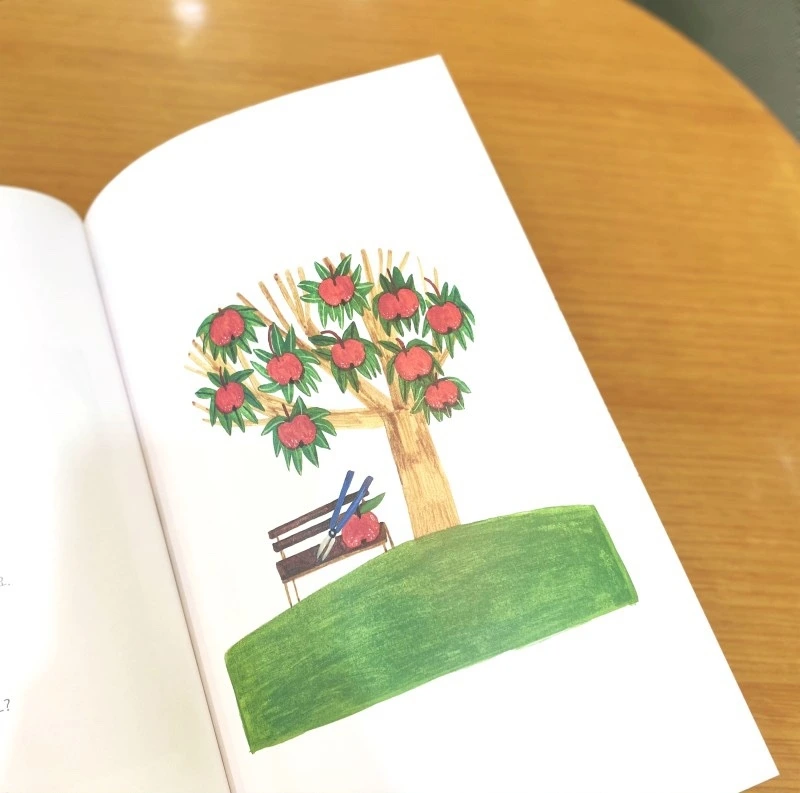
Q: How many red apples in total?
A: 11